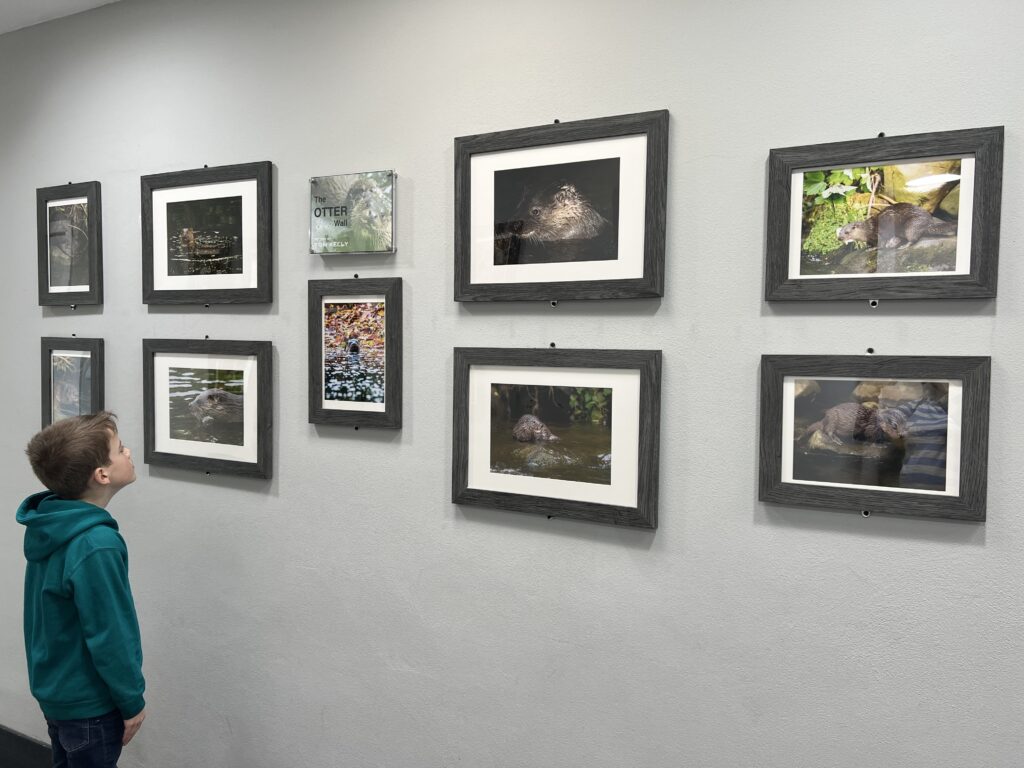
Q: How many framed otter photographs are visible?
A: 9